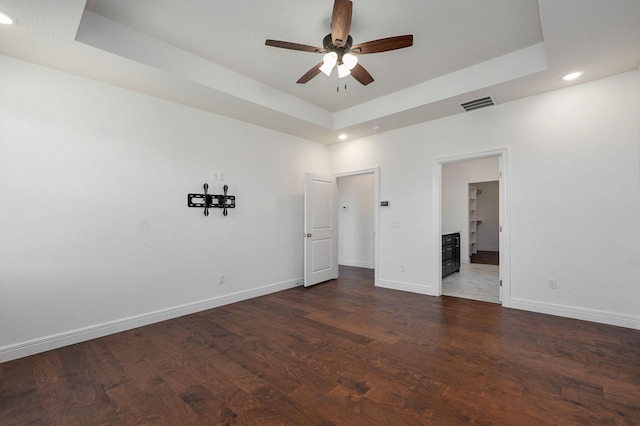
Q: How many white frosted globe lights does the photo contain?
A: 4